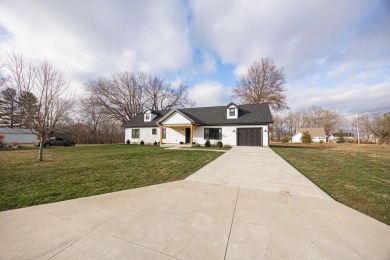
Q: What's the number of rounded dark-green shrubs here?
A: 5